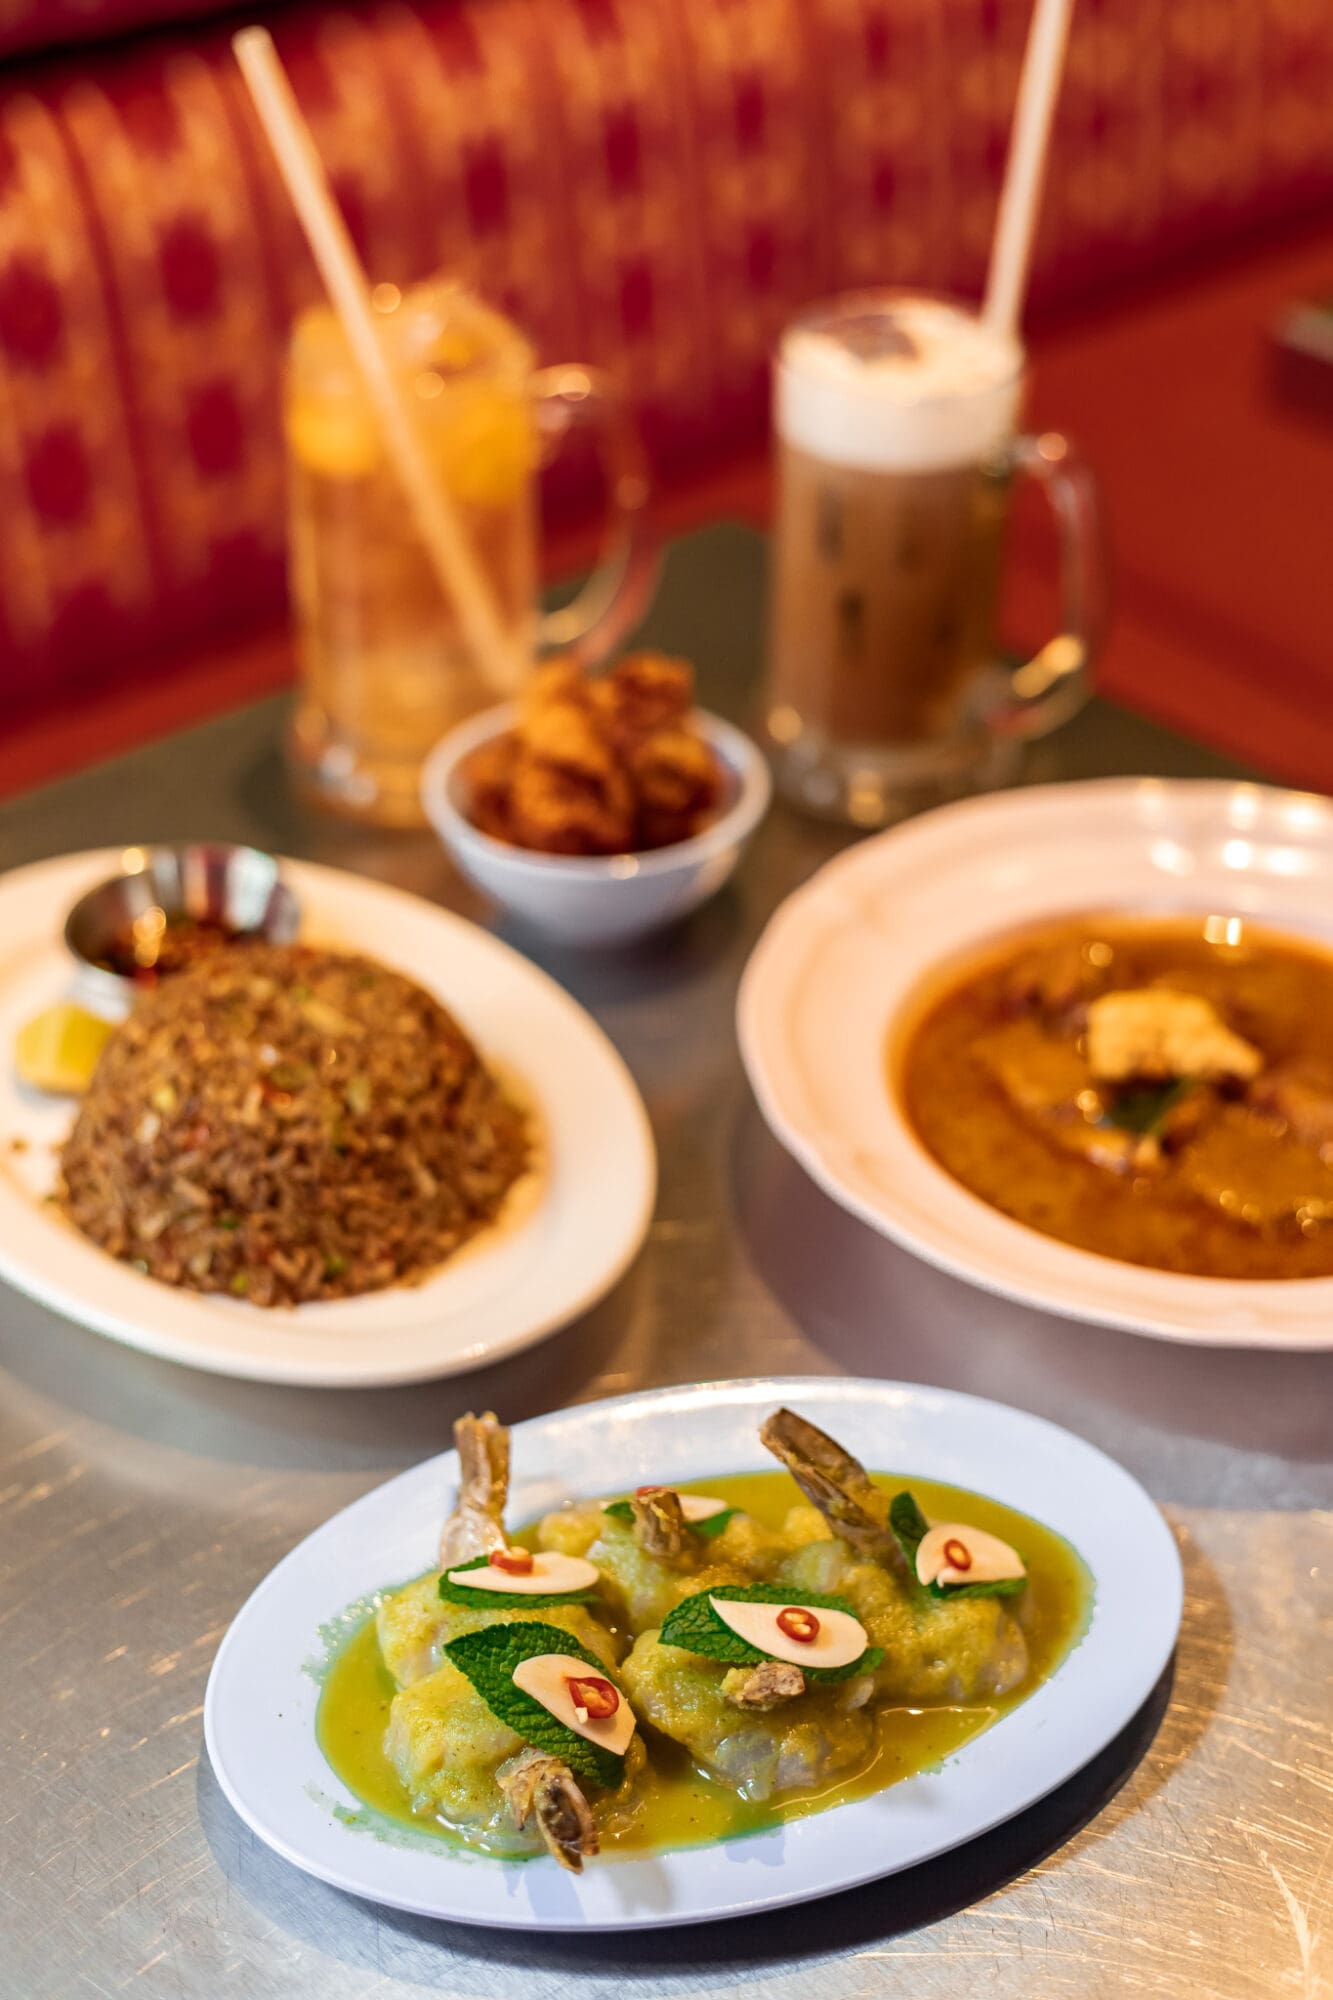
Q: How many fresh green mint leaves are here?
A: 5